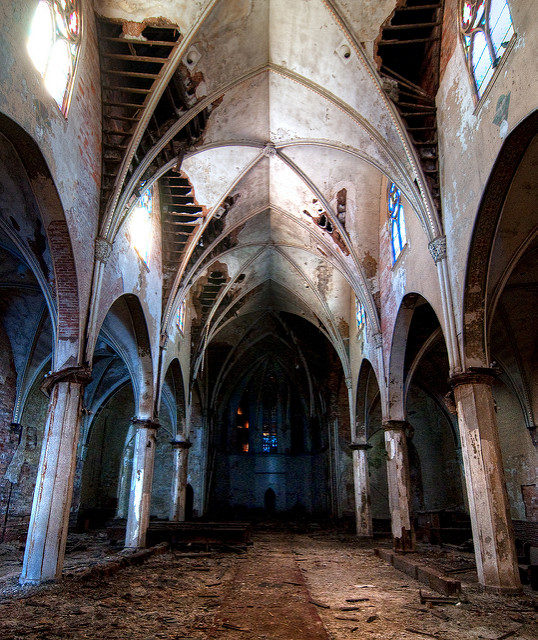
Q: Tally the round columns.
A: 6